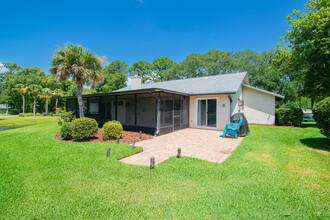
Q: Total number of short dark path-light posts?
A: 6